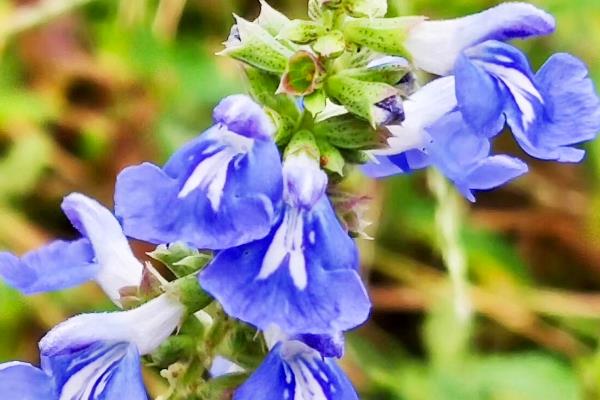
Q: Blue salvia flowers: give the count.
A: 7